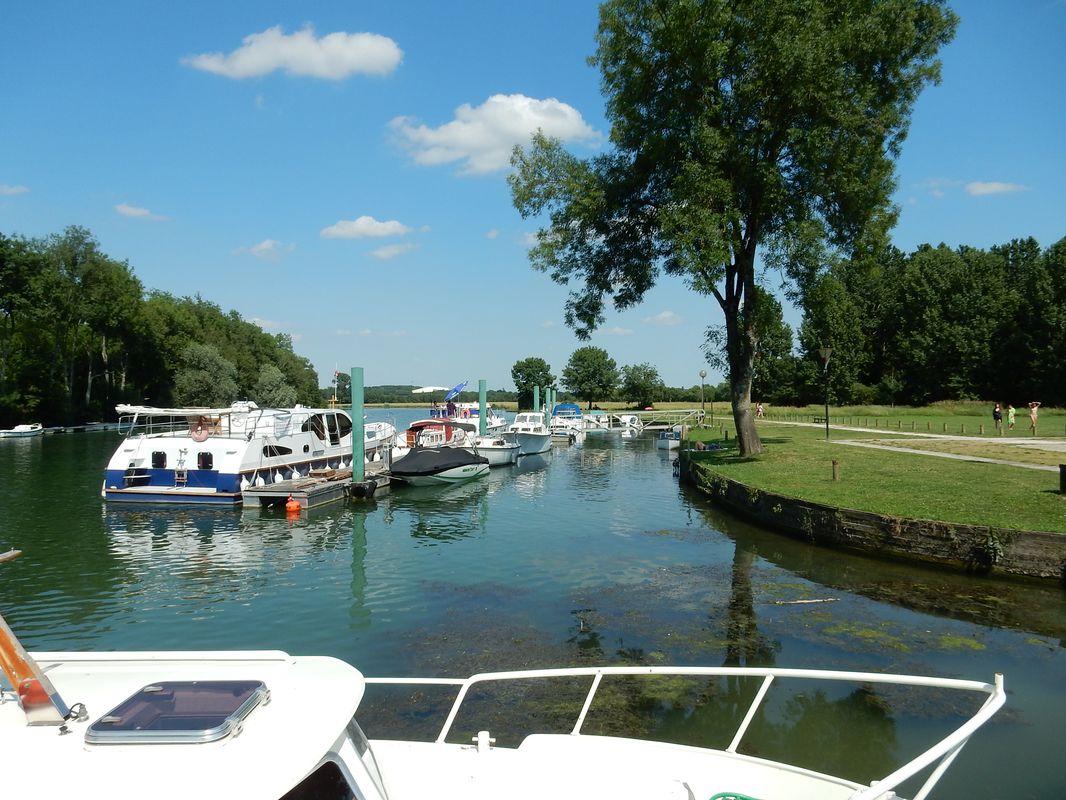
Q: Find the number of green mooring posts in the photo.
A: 5